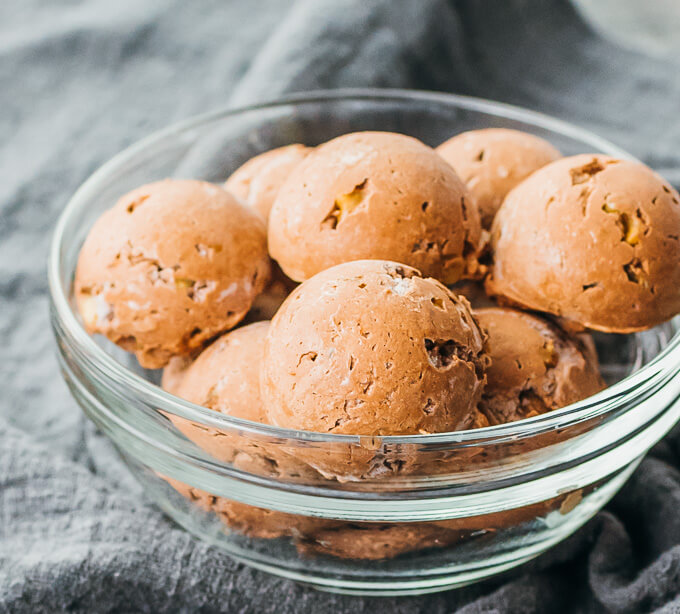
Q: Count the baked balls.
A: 8